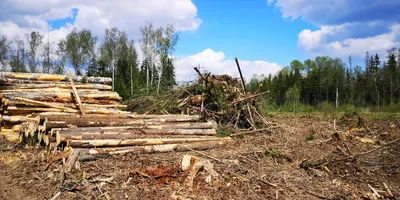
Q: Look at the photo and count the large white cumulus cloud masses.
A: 3